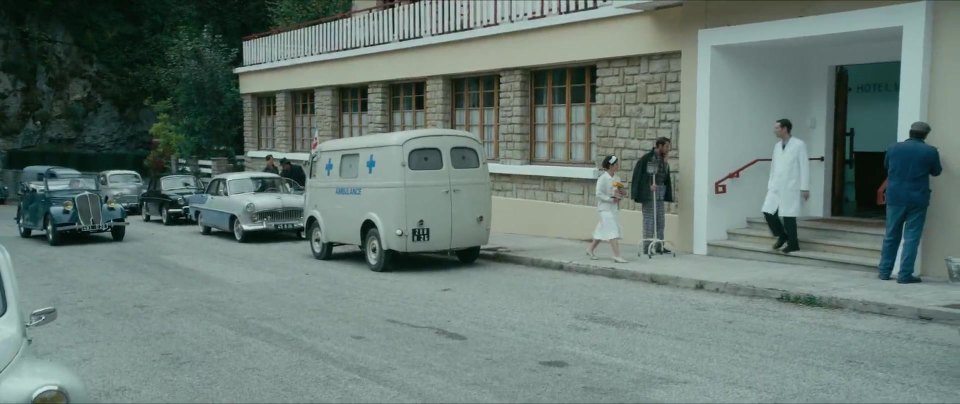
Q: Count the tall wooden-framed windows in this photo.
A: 6